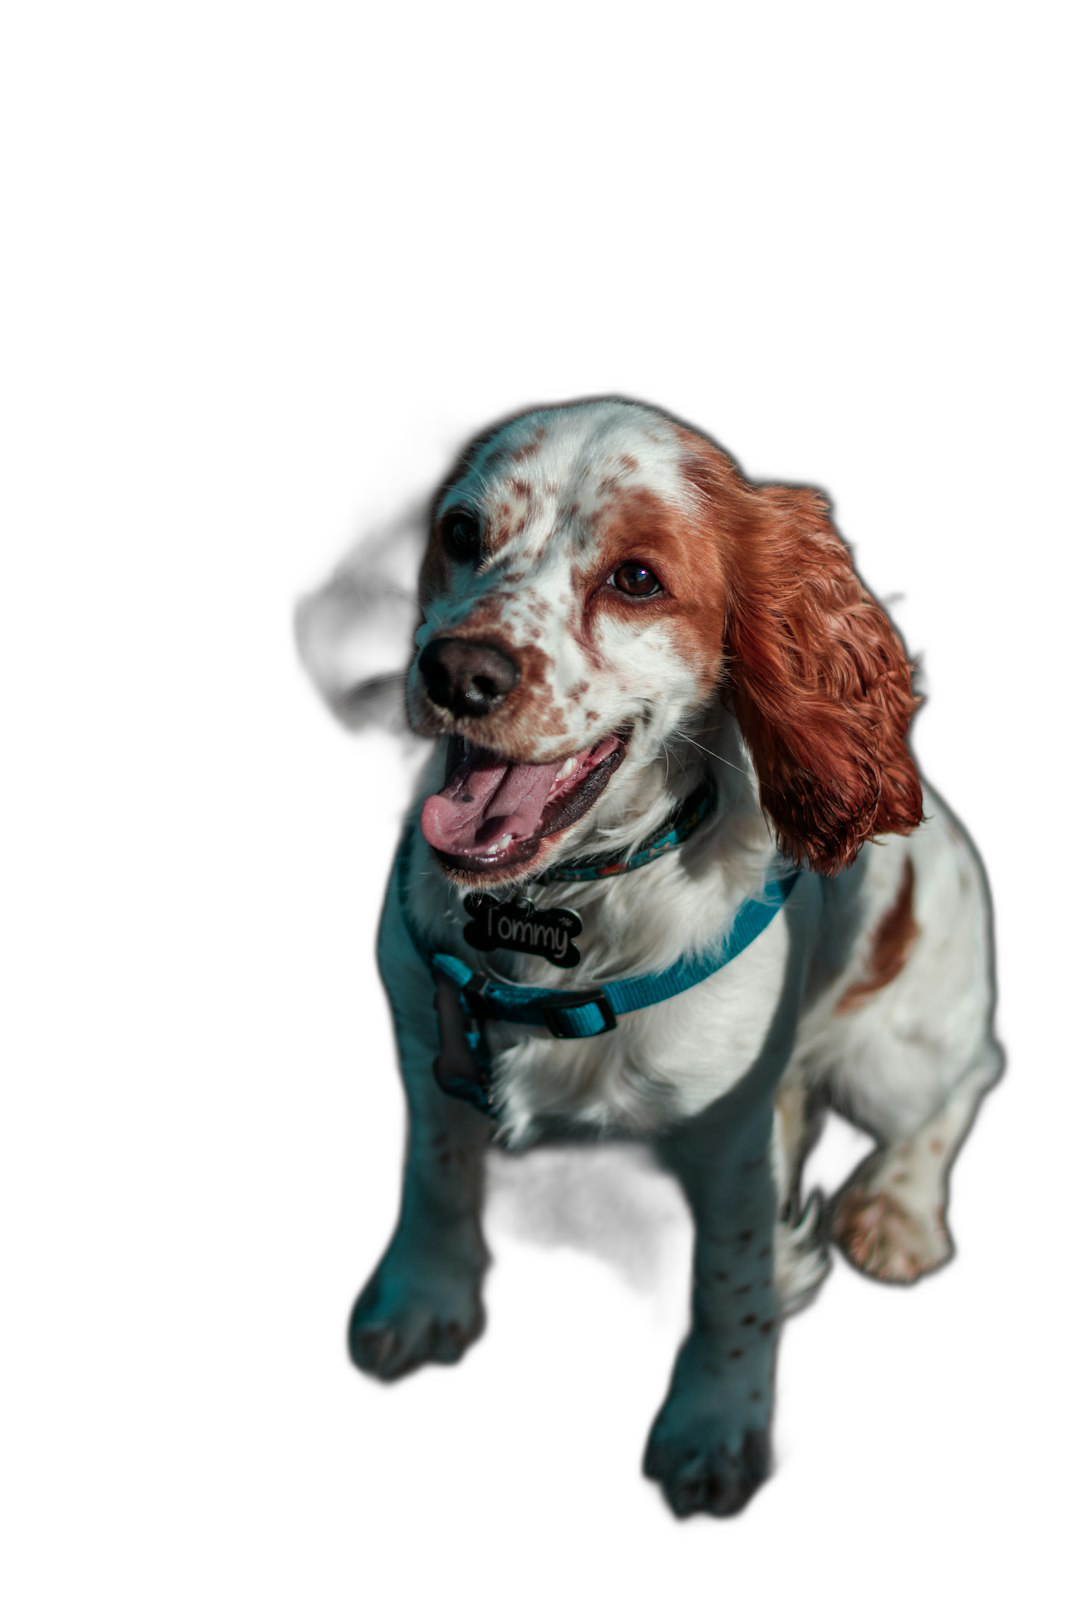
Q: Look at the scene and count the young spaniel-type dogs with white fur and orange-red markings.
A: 1